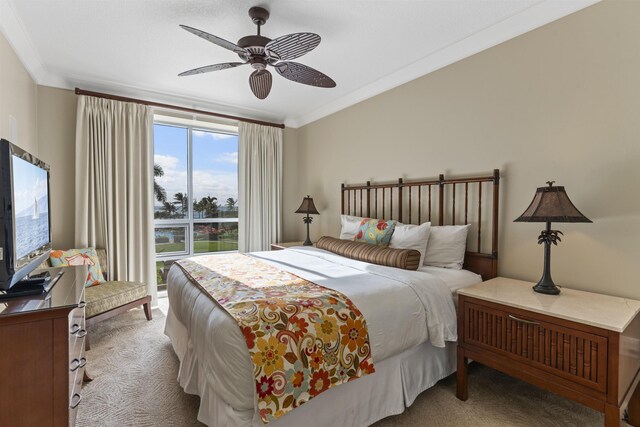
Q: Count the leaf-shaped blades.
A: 5